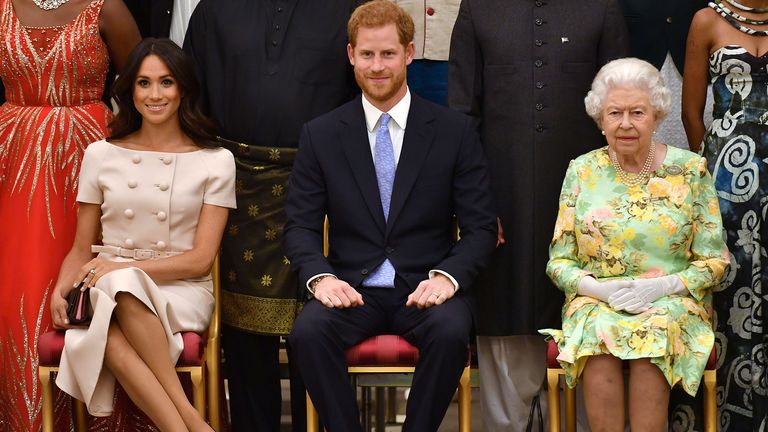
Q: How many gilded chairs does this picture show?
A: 3